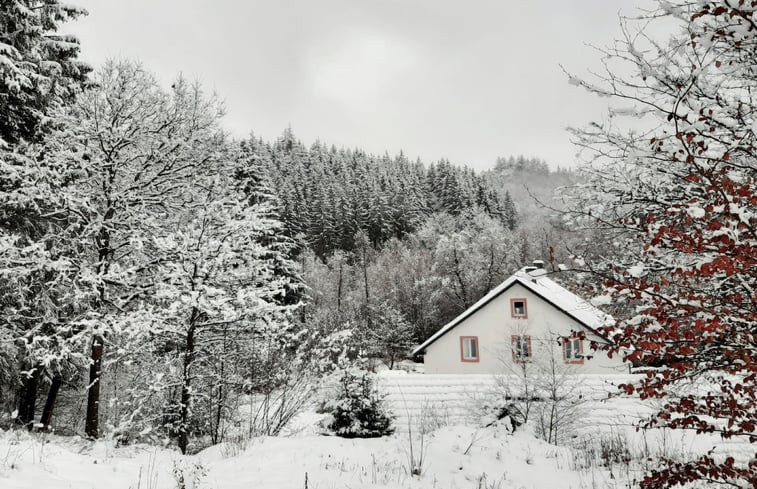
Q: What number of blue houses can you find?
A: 0